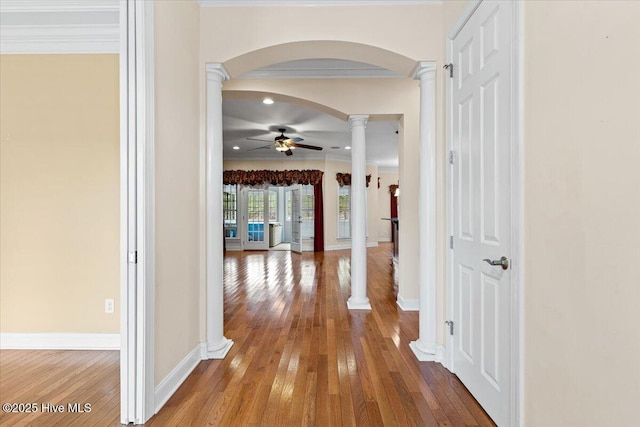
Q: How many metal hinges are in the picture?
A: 4